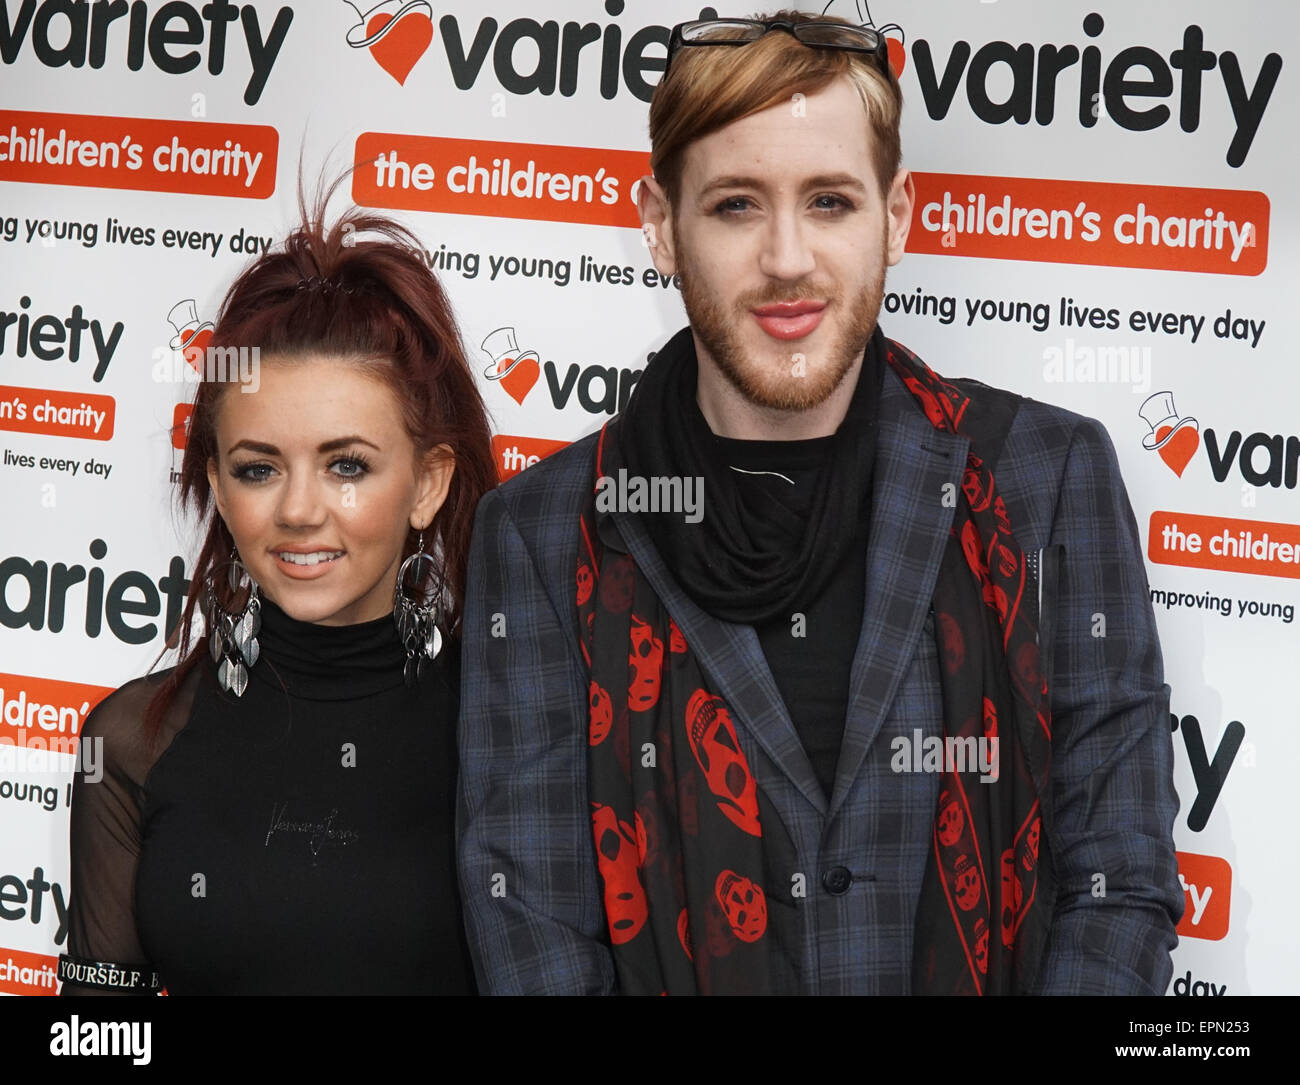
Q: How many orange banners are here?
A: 10